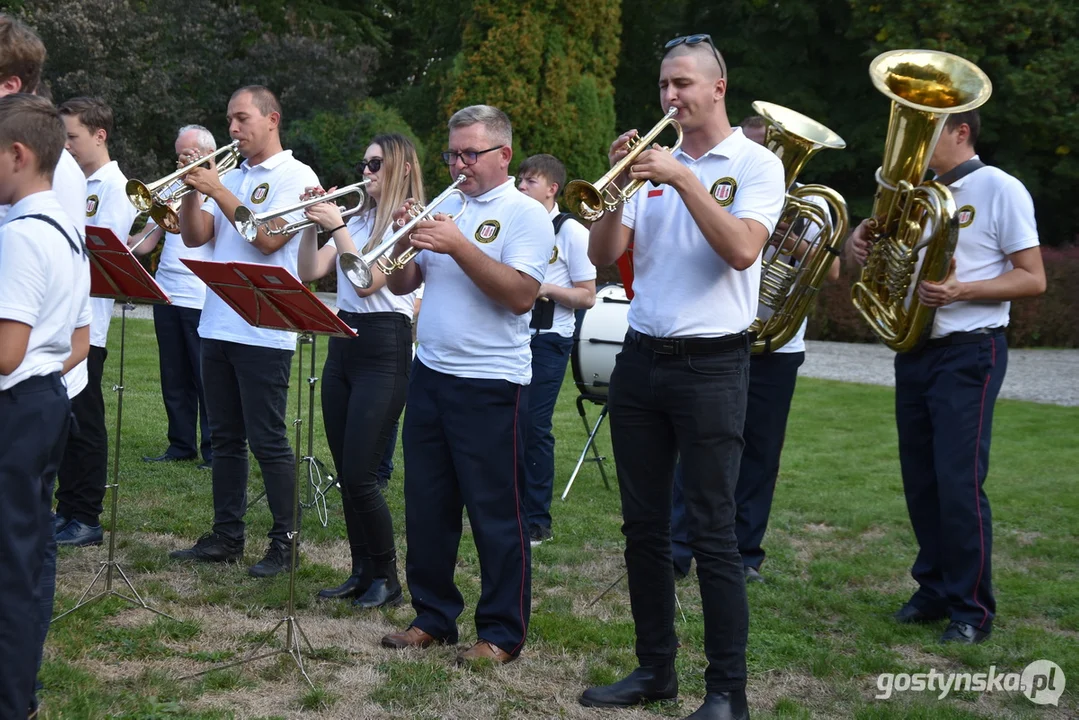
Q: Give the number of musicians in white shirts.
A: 11